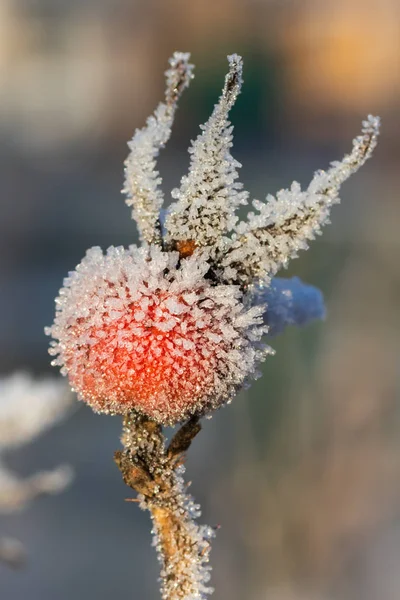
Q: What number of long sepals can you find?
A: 3